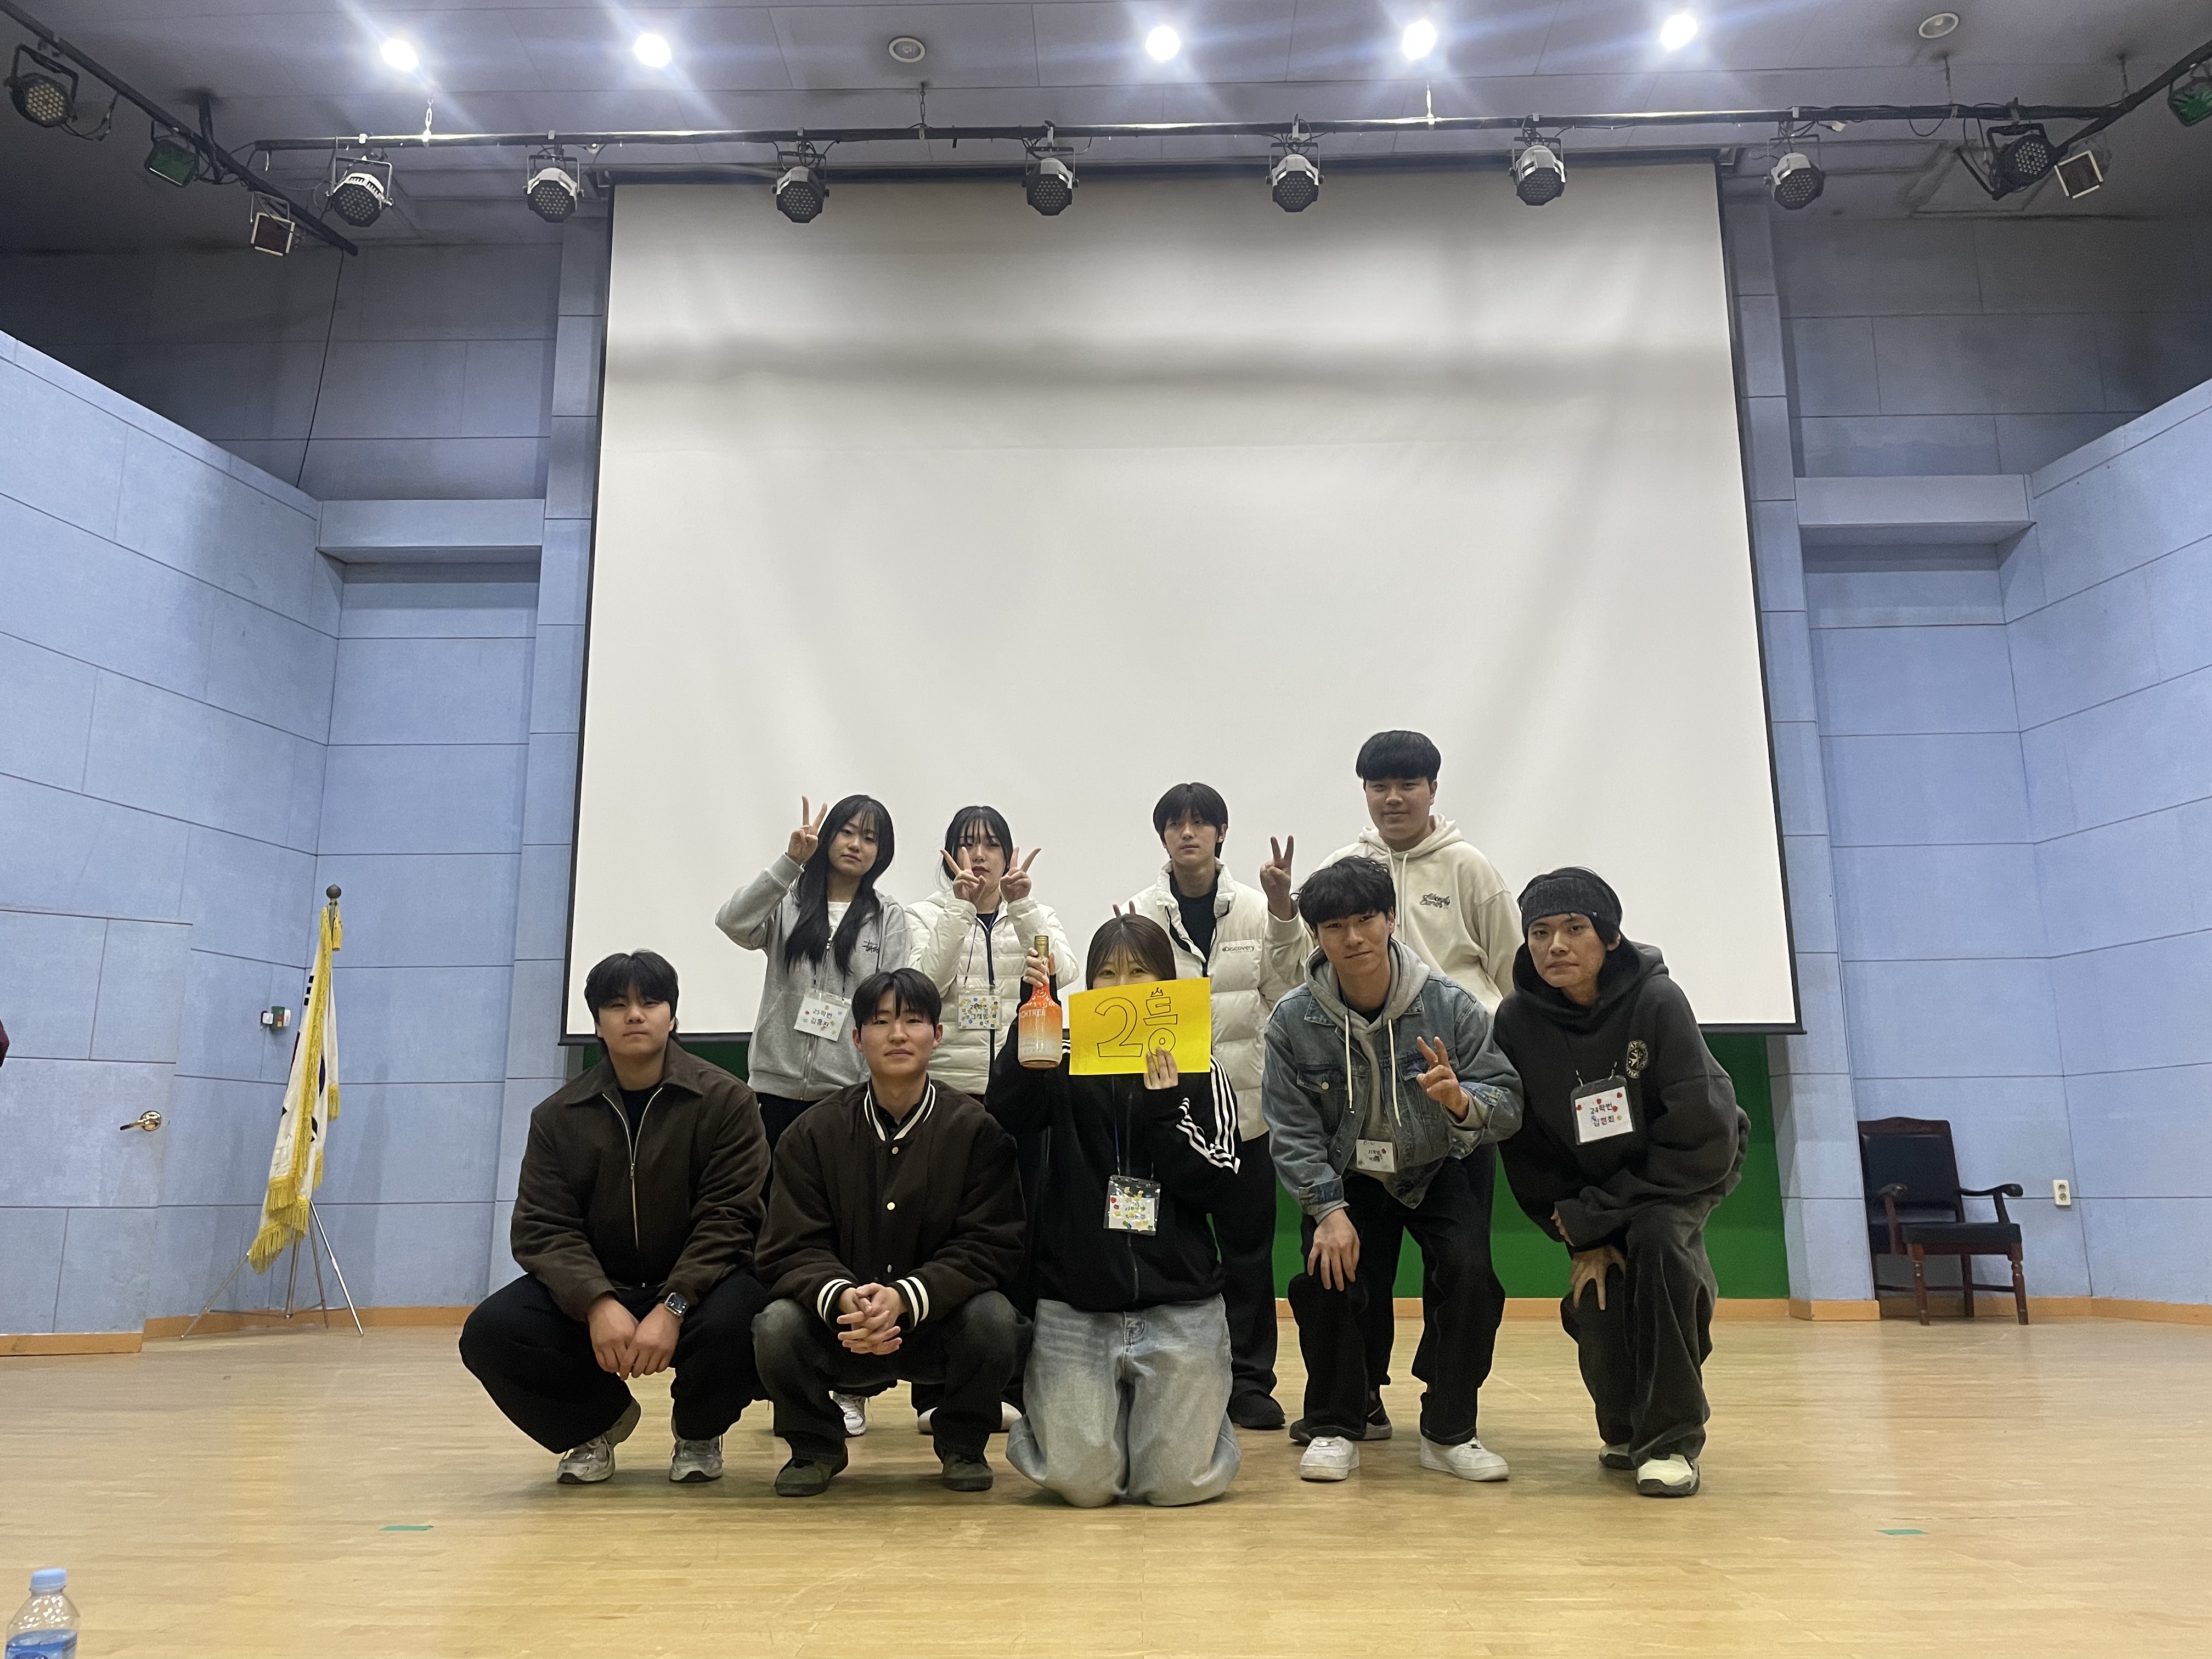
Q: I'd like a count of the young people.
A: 9